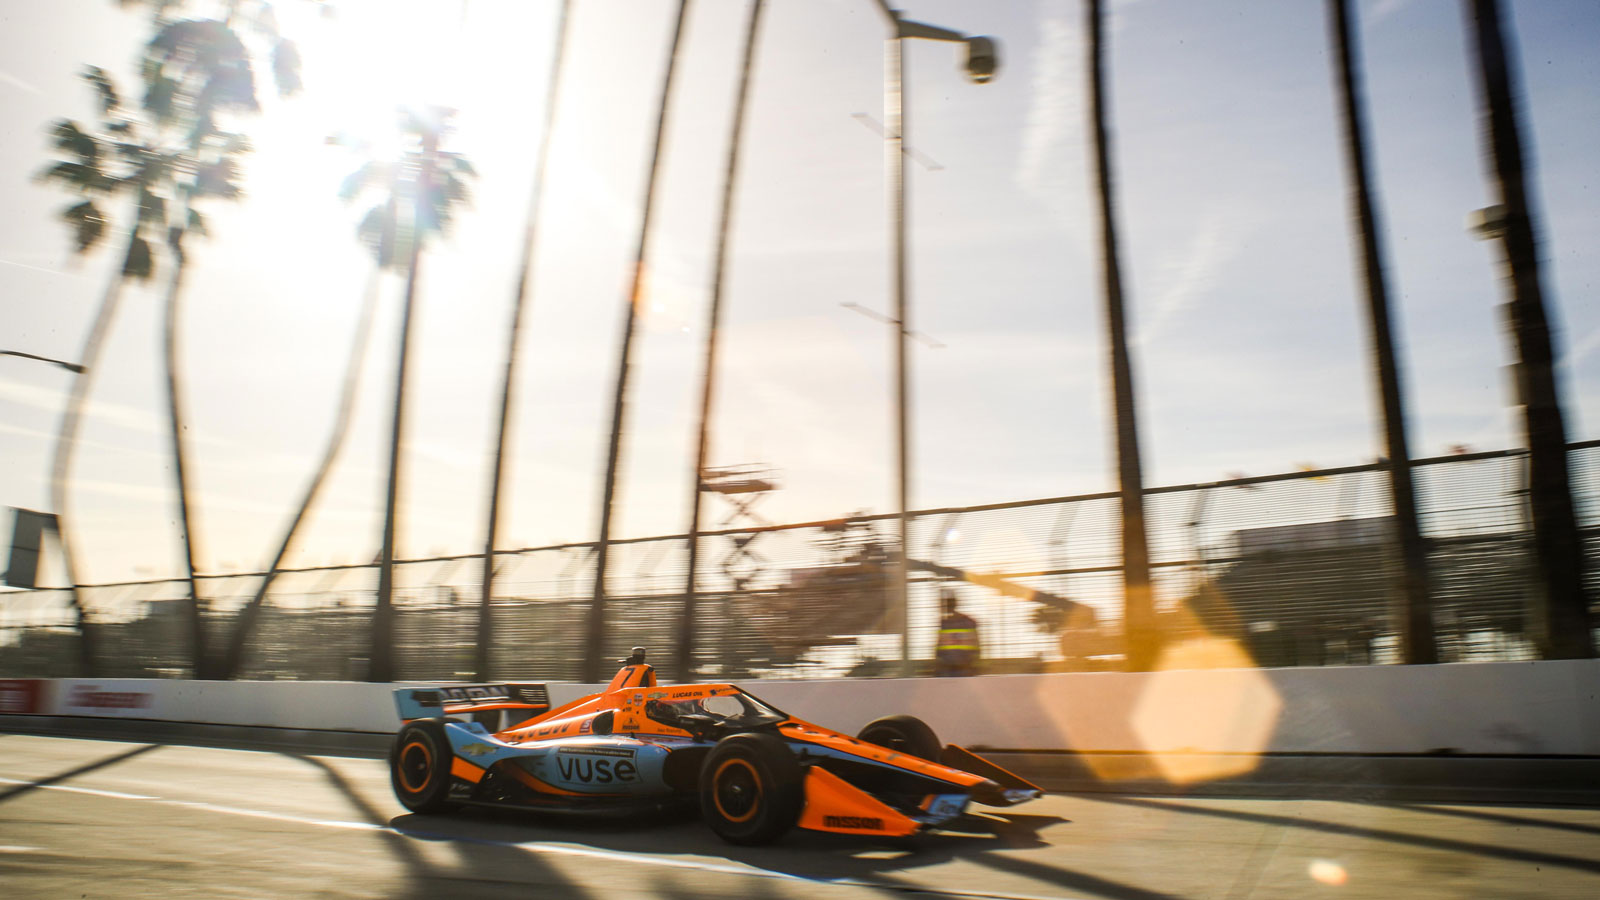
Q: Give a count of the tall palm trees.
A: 10